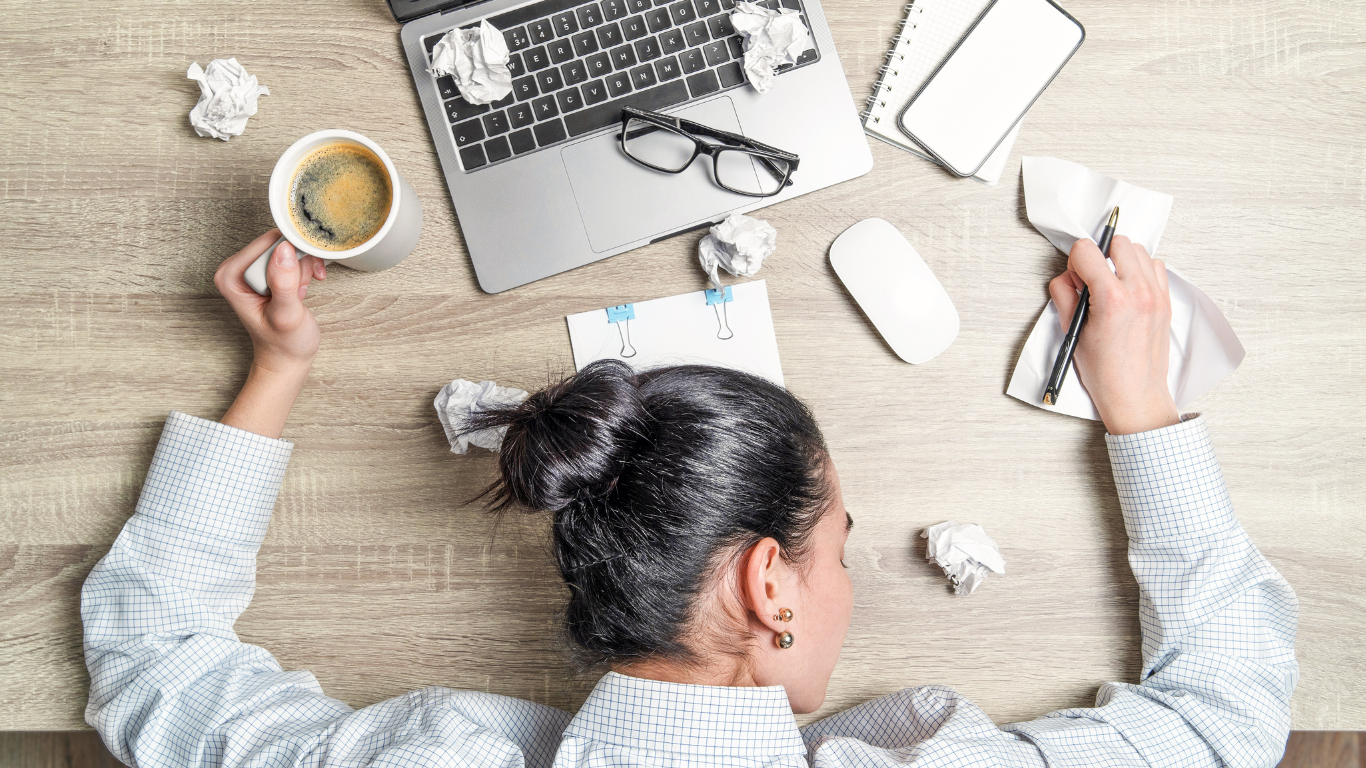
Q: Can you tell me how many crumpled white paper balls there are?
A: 6